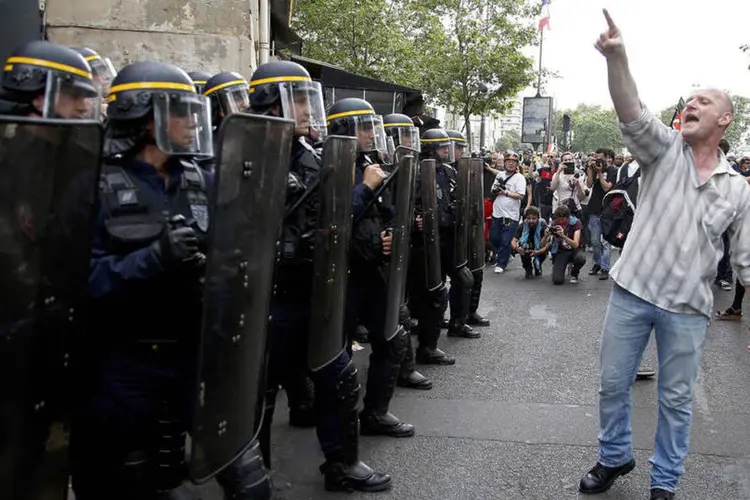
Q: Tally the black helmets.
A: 10